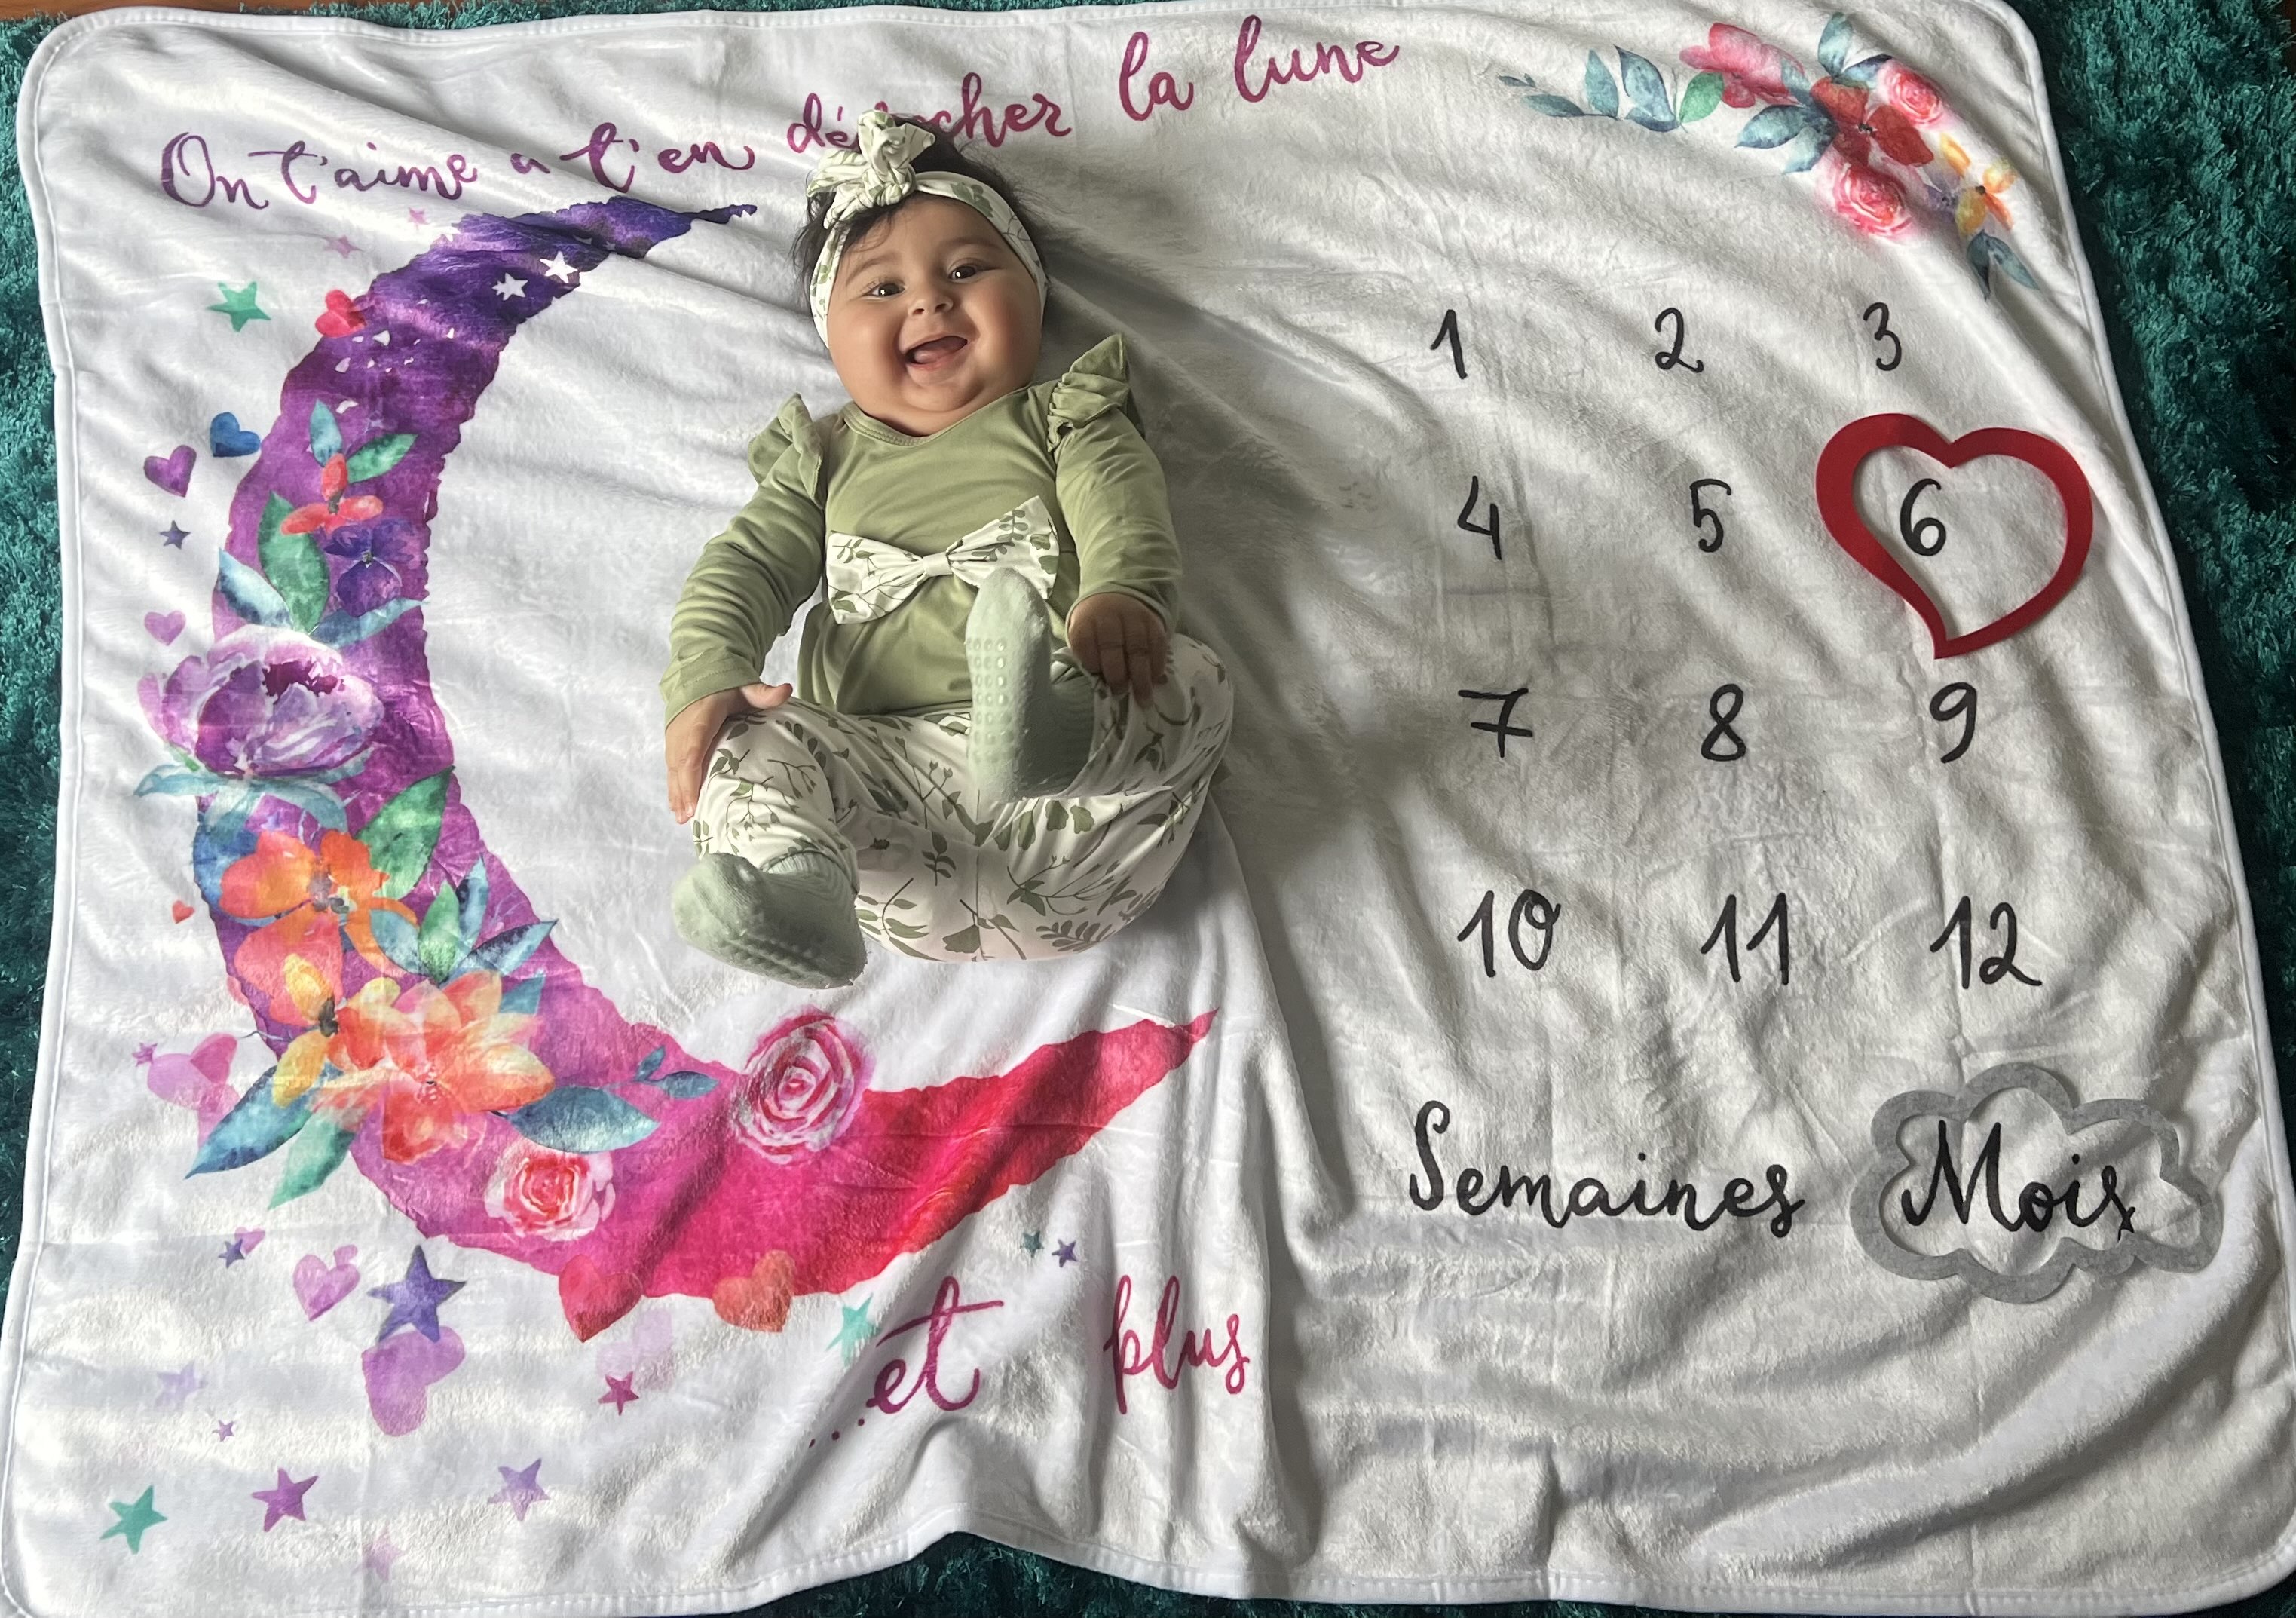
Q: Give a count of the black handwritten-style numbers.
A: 12